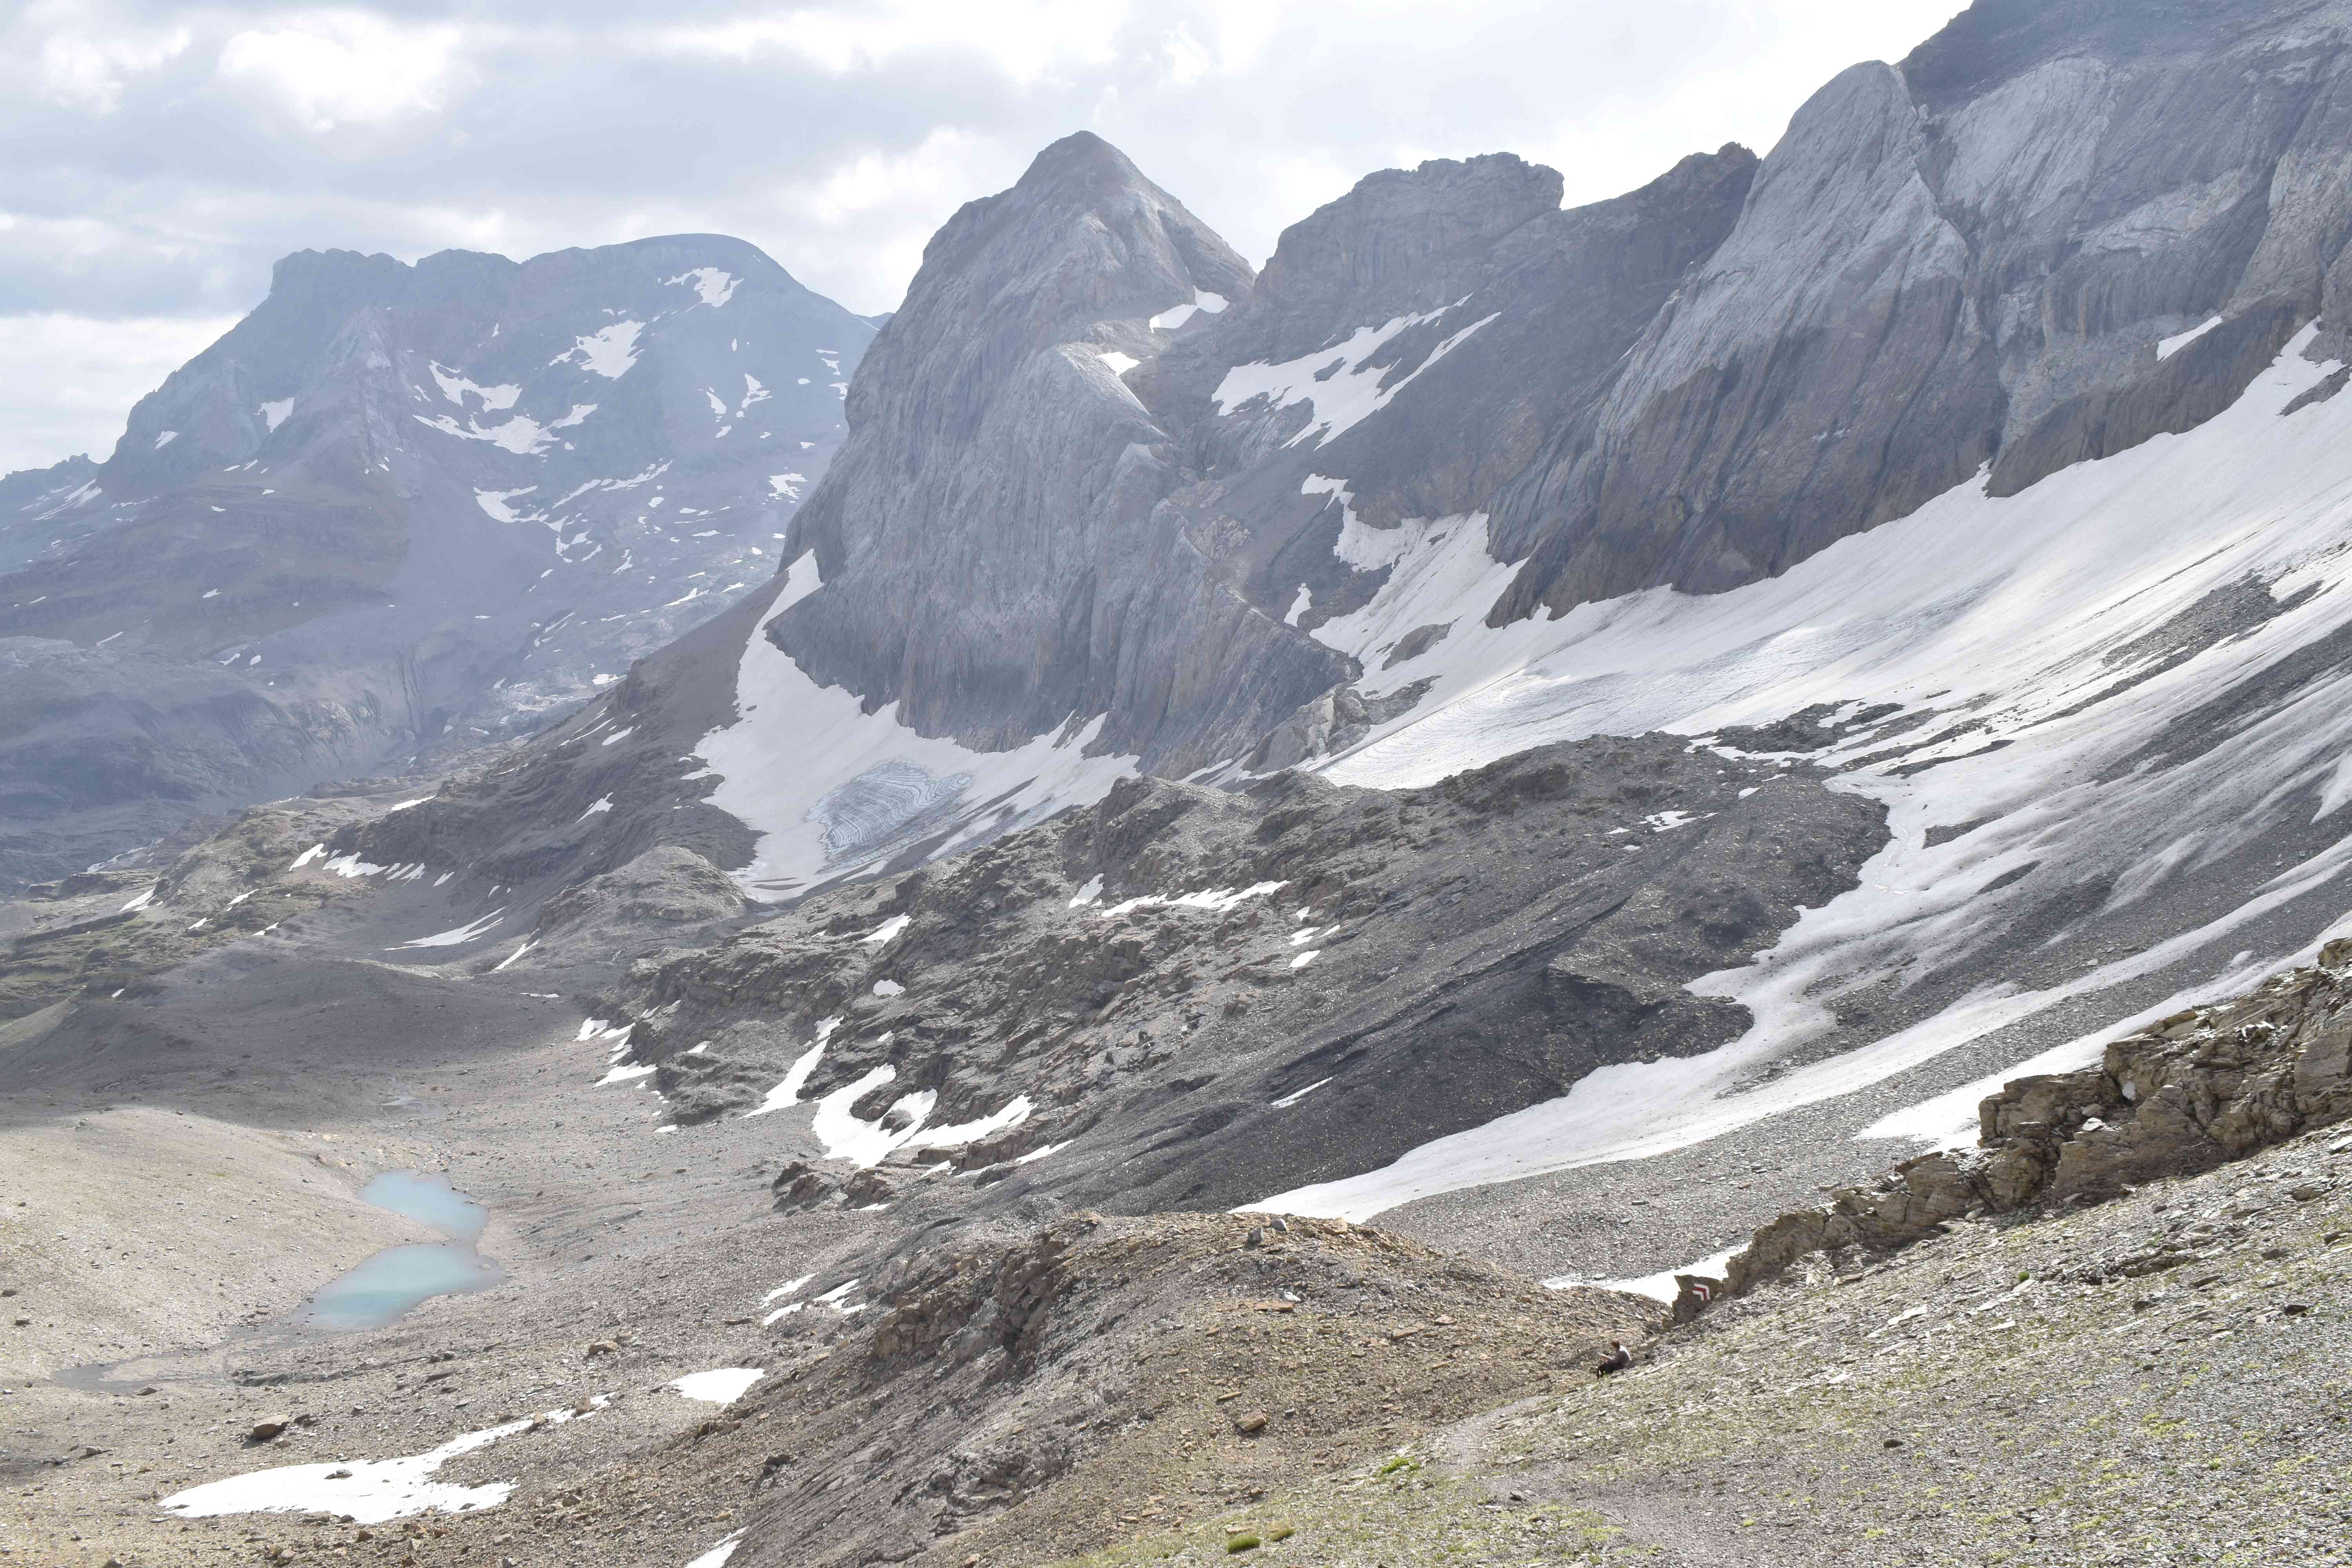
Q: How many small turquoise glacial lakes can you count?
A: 2